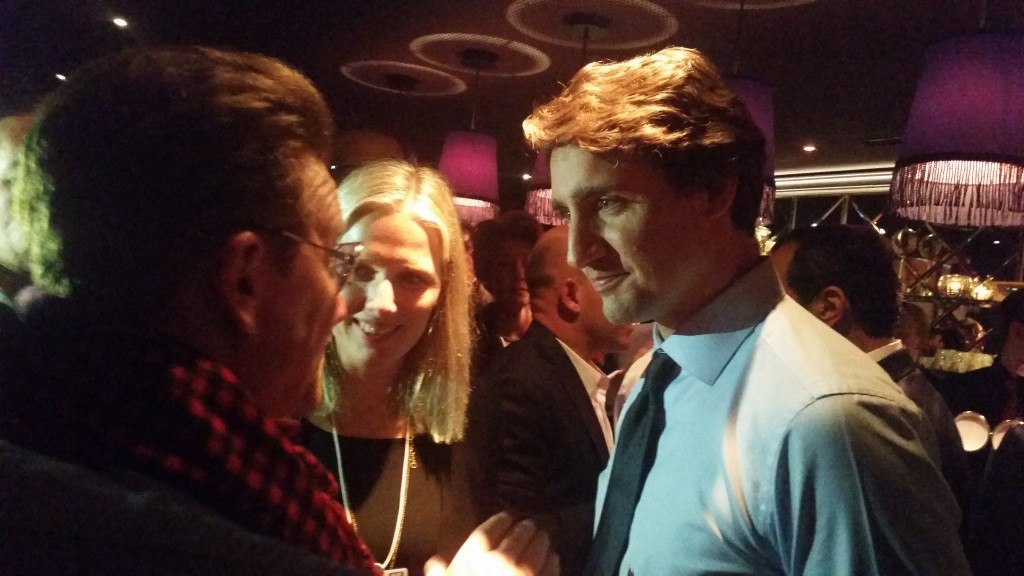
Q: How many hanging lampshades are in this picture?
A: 4